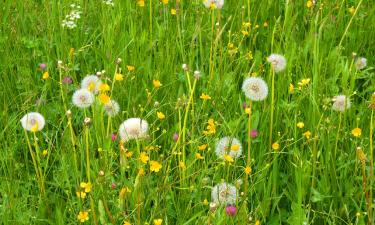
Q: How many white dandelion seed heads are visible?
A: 12